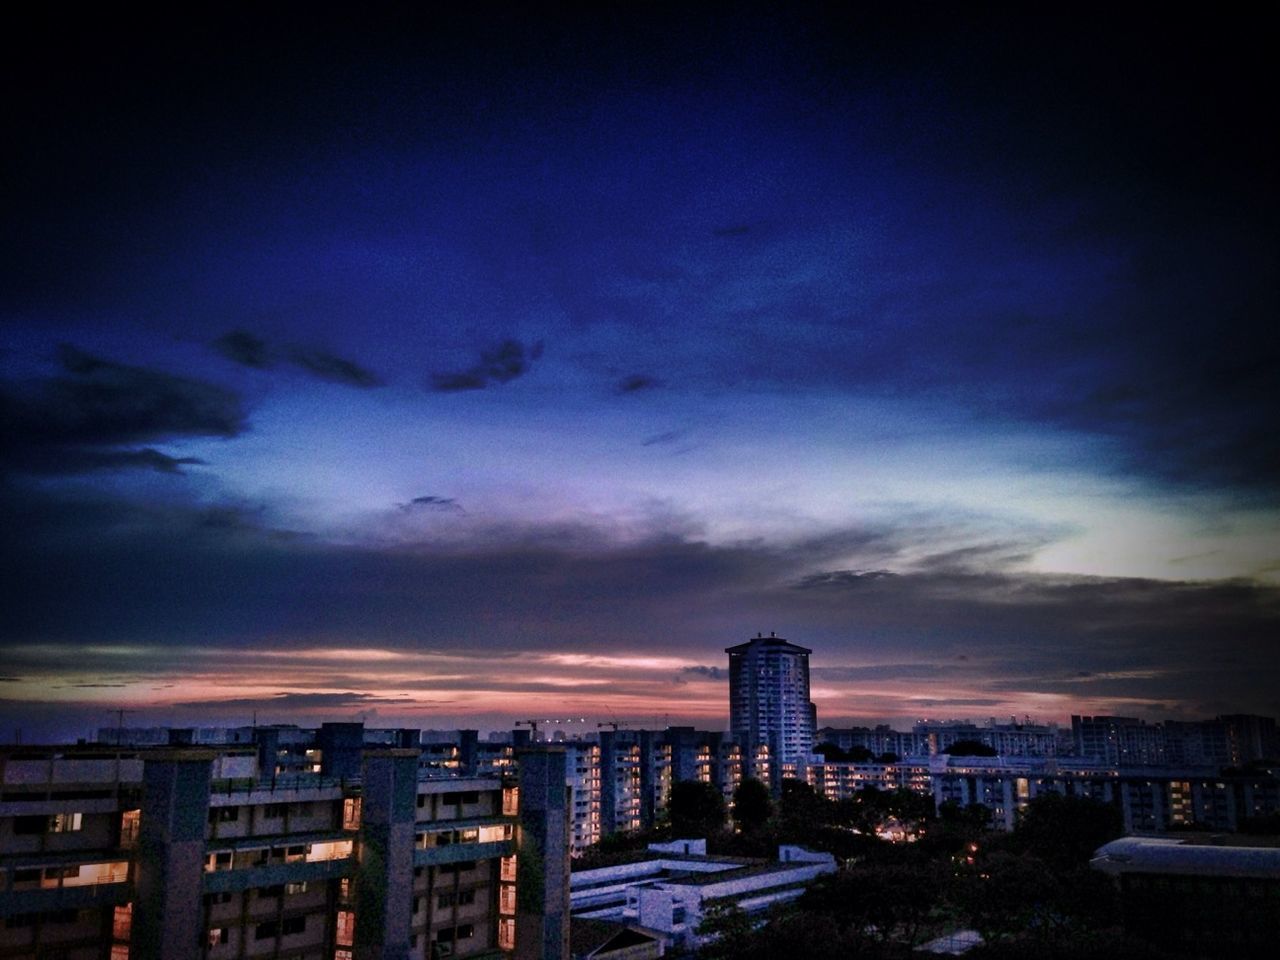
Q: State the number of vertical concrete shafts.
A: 3